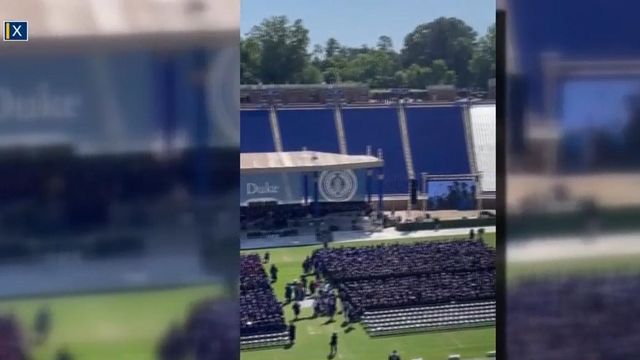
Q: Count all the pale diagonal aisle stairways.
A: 4